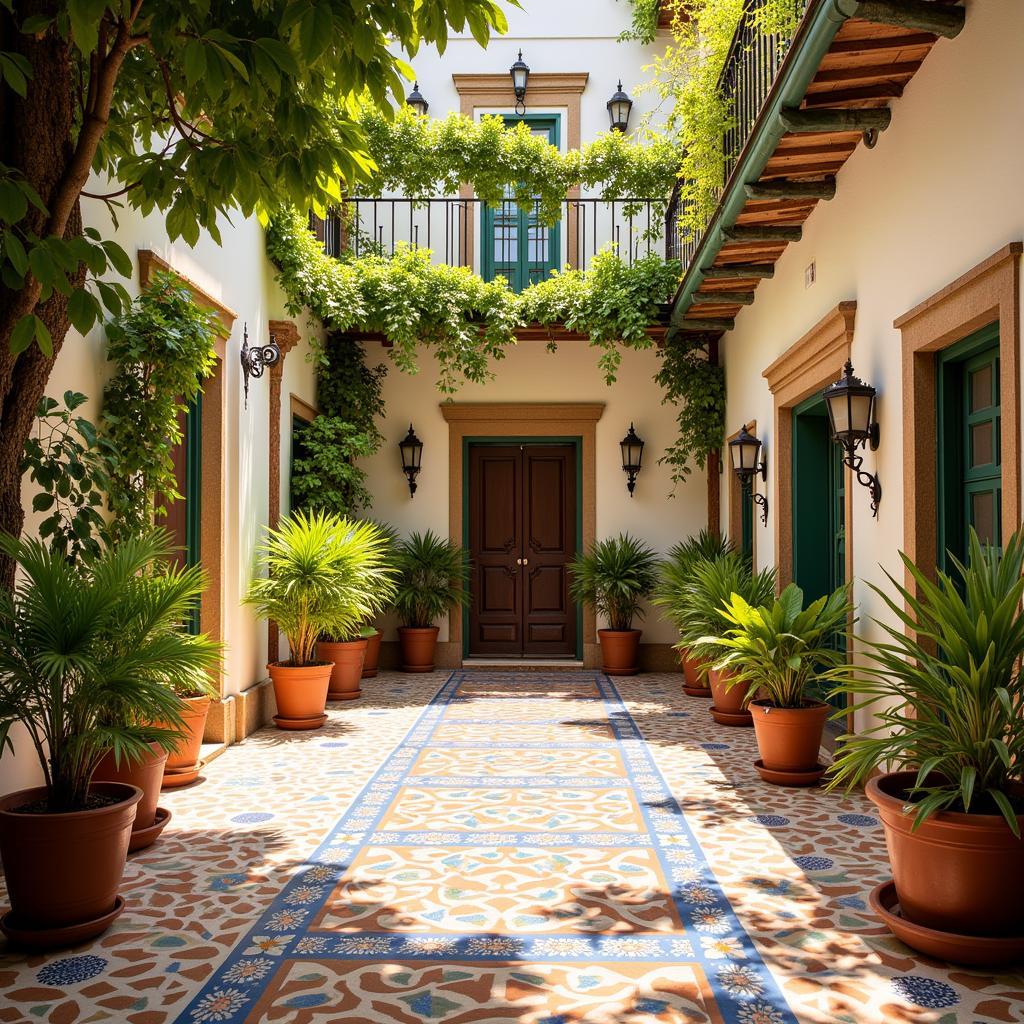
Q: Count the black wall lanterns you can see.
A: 7